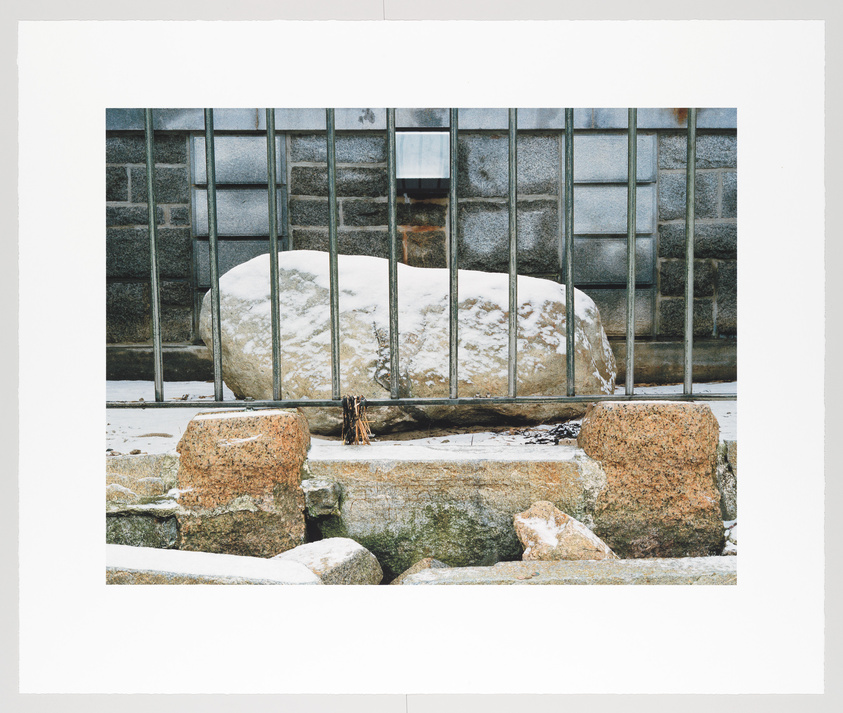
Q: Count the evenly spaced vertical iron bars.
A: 10